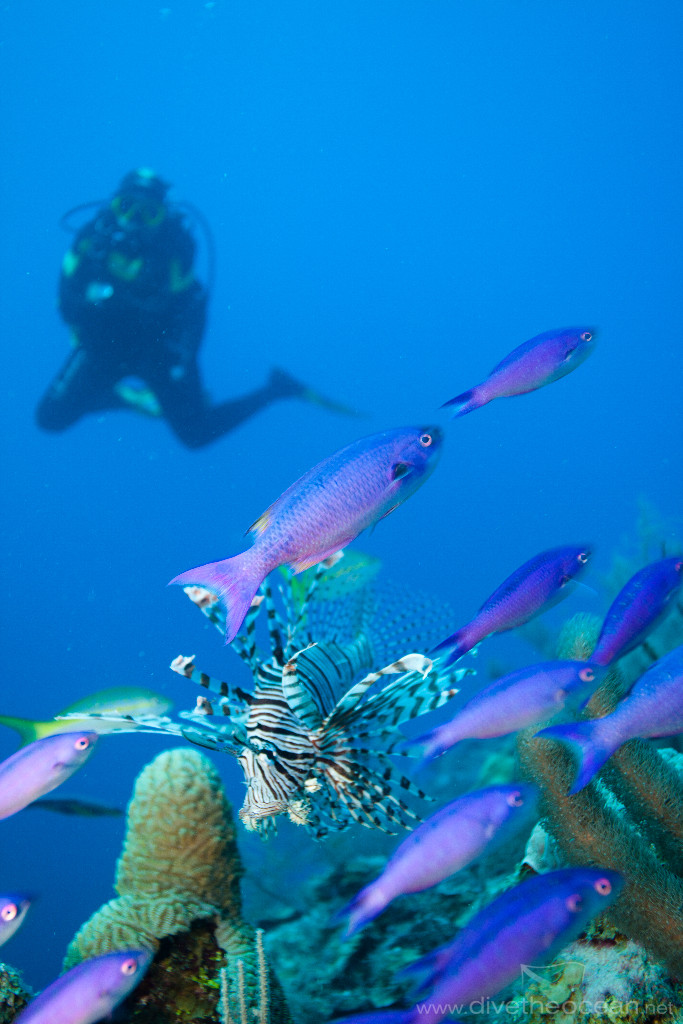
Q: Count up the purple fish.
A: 12